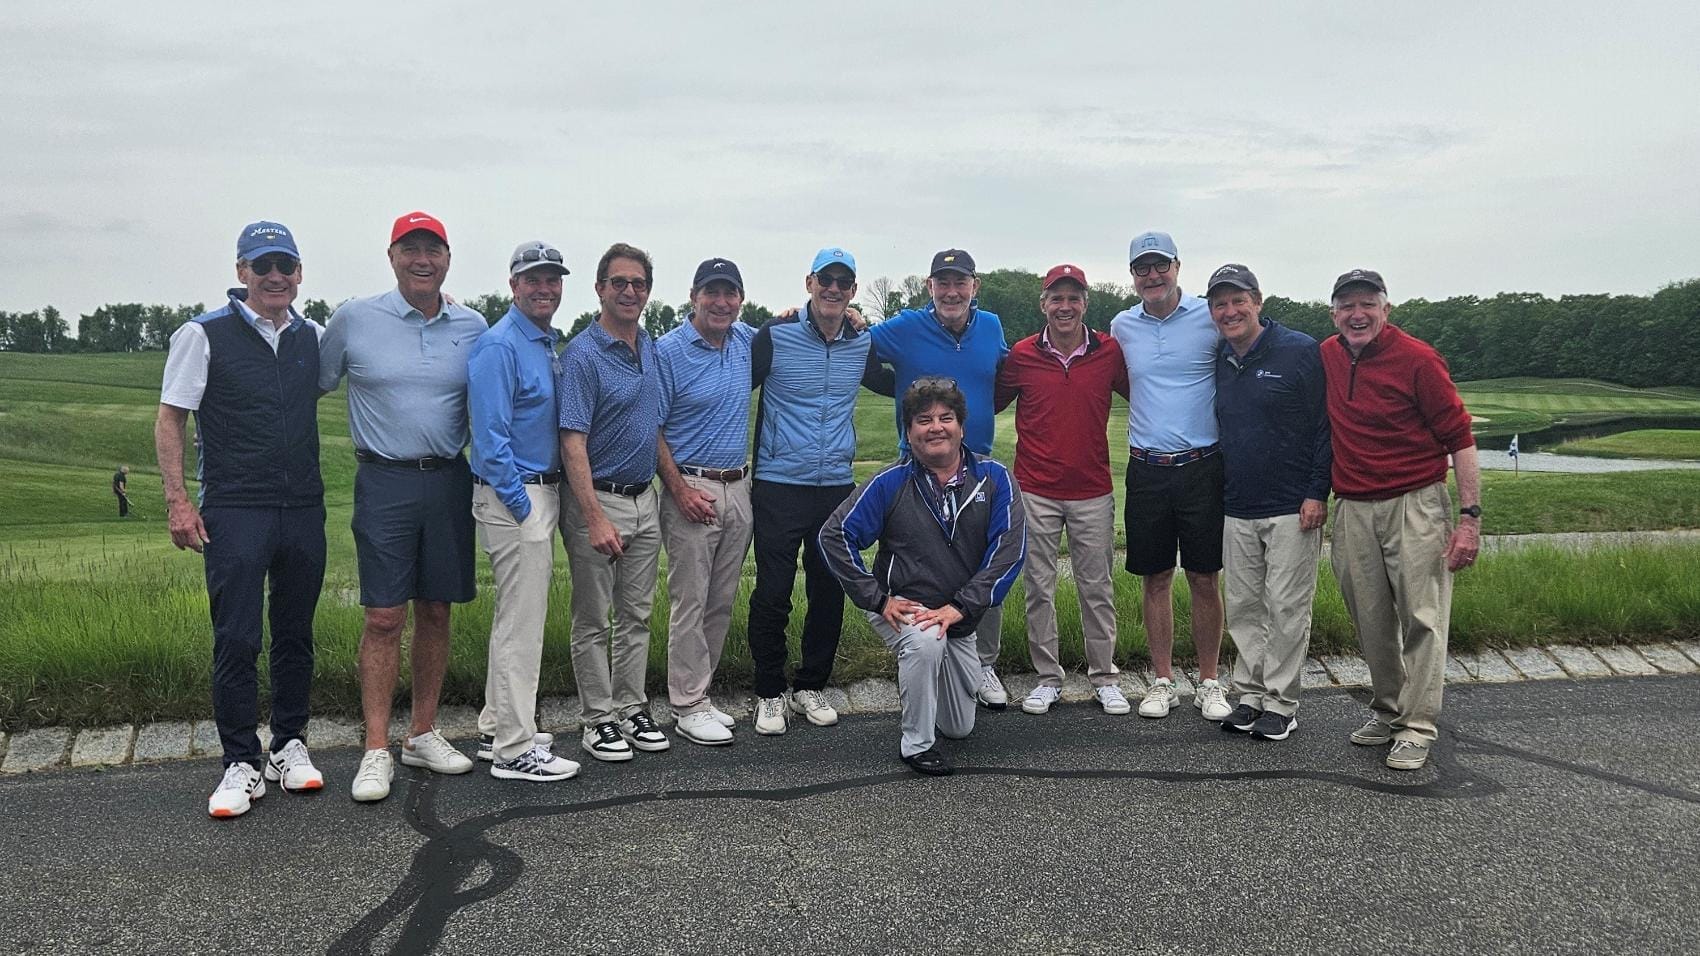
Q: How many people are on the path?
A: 12